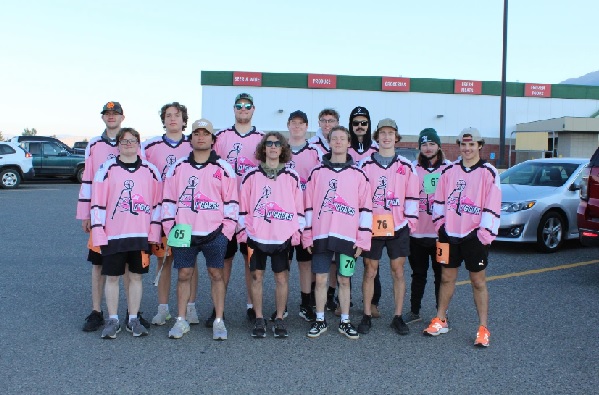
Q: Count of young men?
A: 13